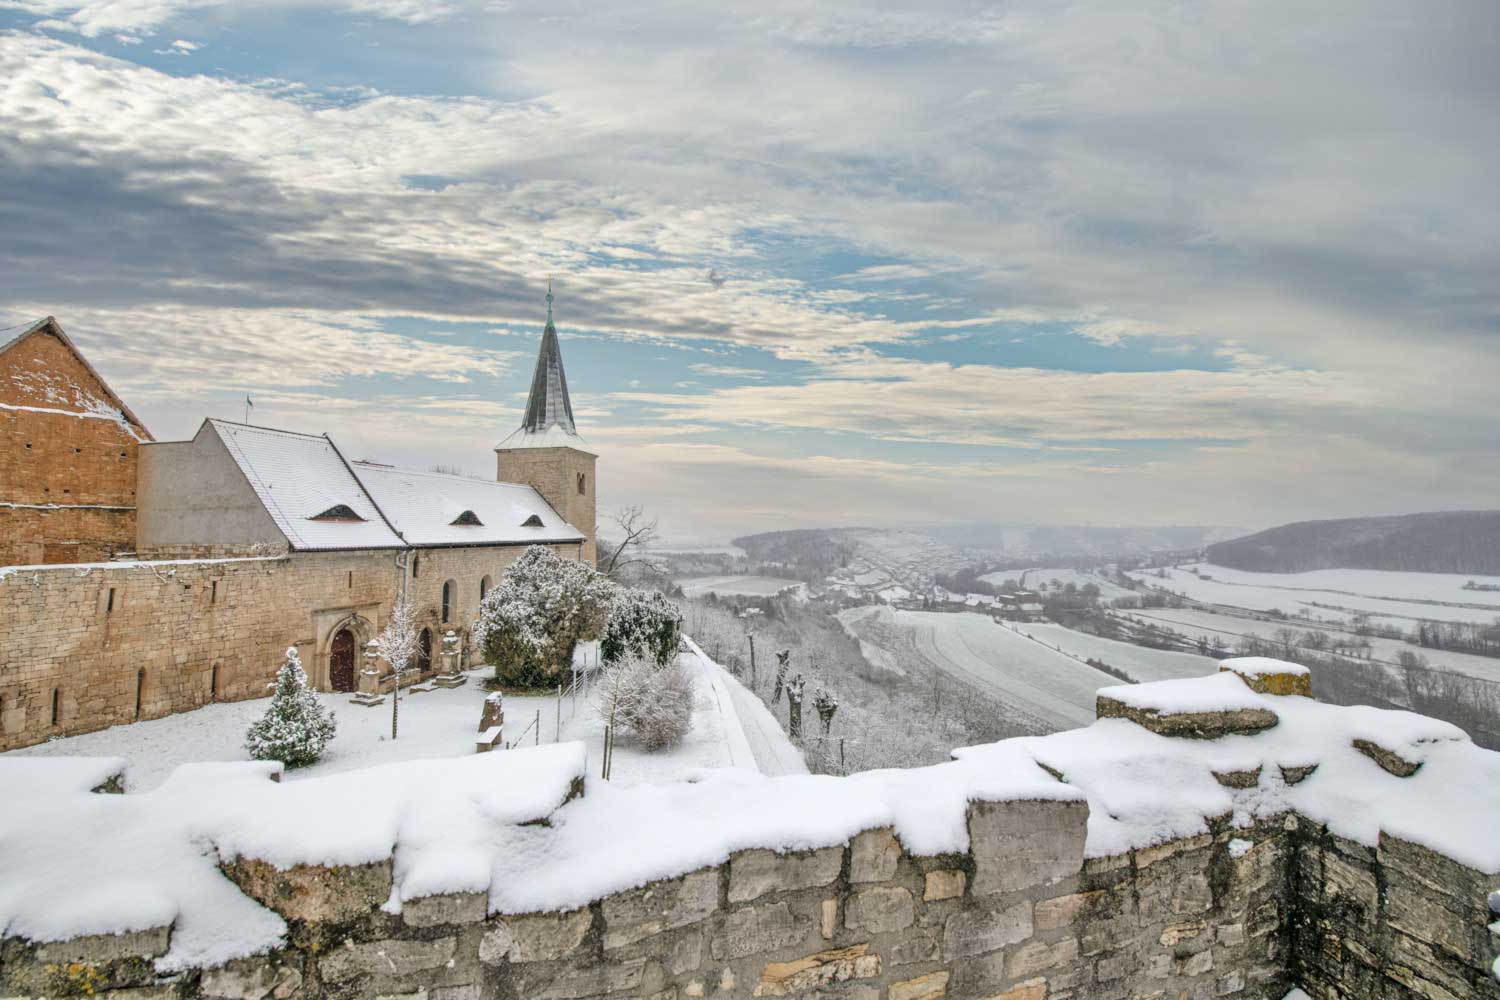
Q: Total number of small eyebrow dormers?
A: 3